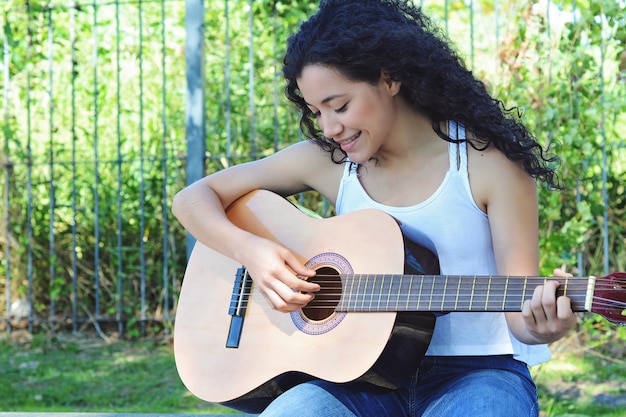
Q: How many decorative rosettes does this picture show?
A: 1